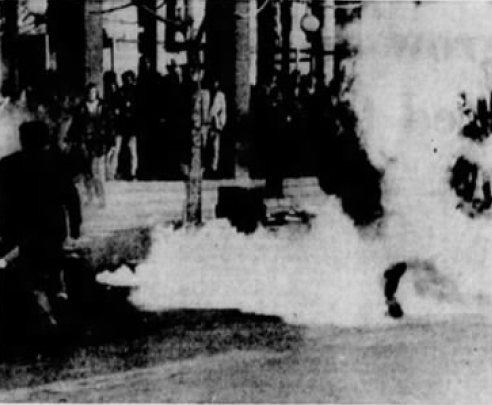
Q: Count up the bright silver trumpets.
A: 0